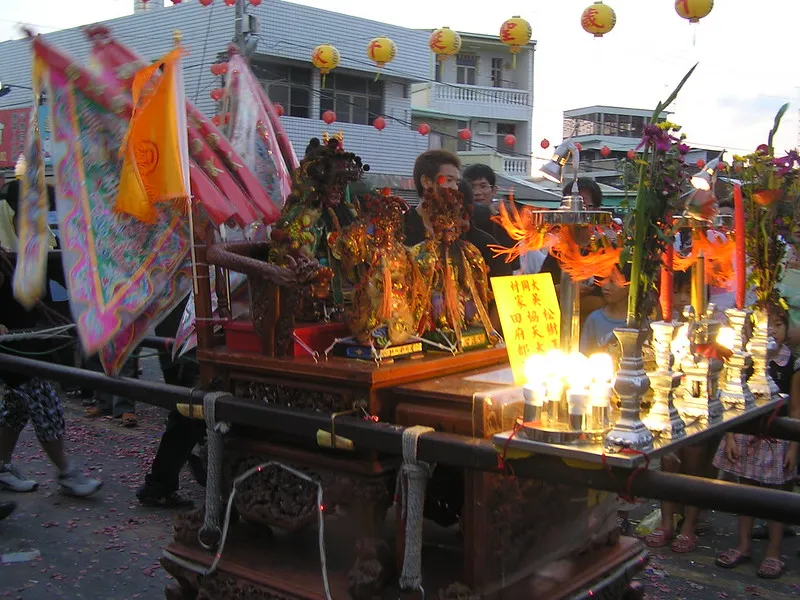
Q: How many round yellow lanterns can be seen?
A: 6